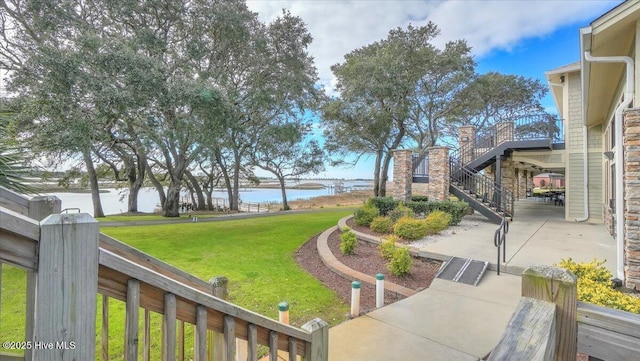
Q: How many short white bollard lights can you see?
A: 3